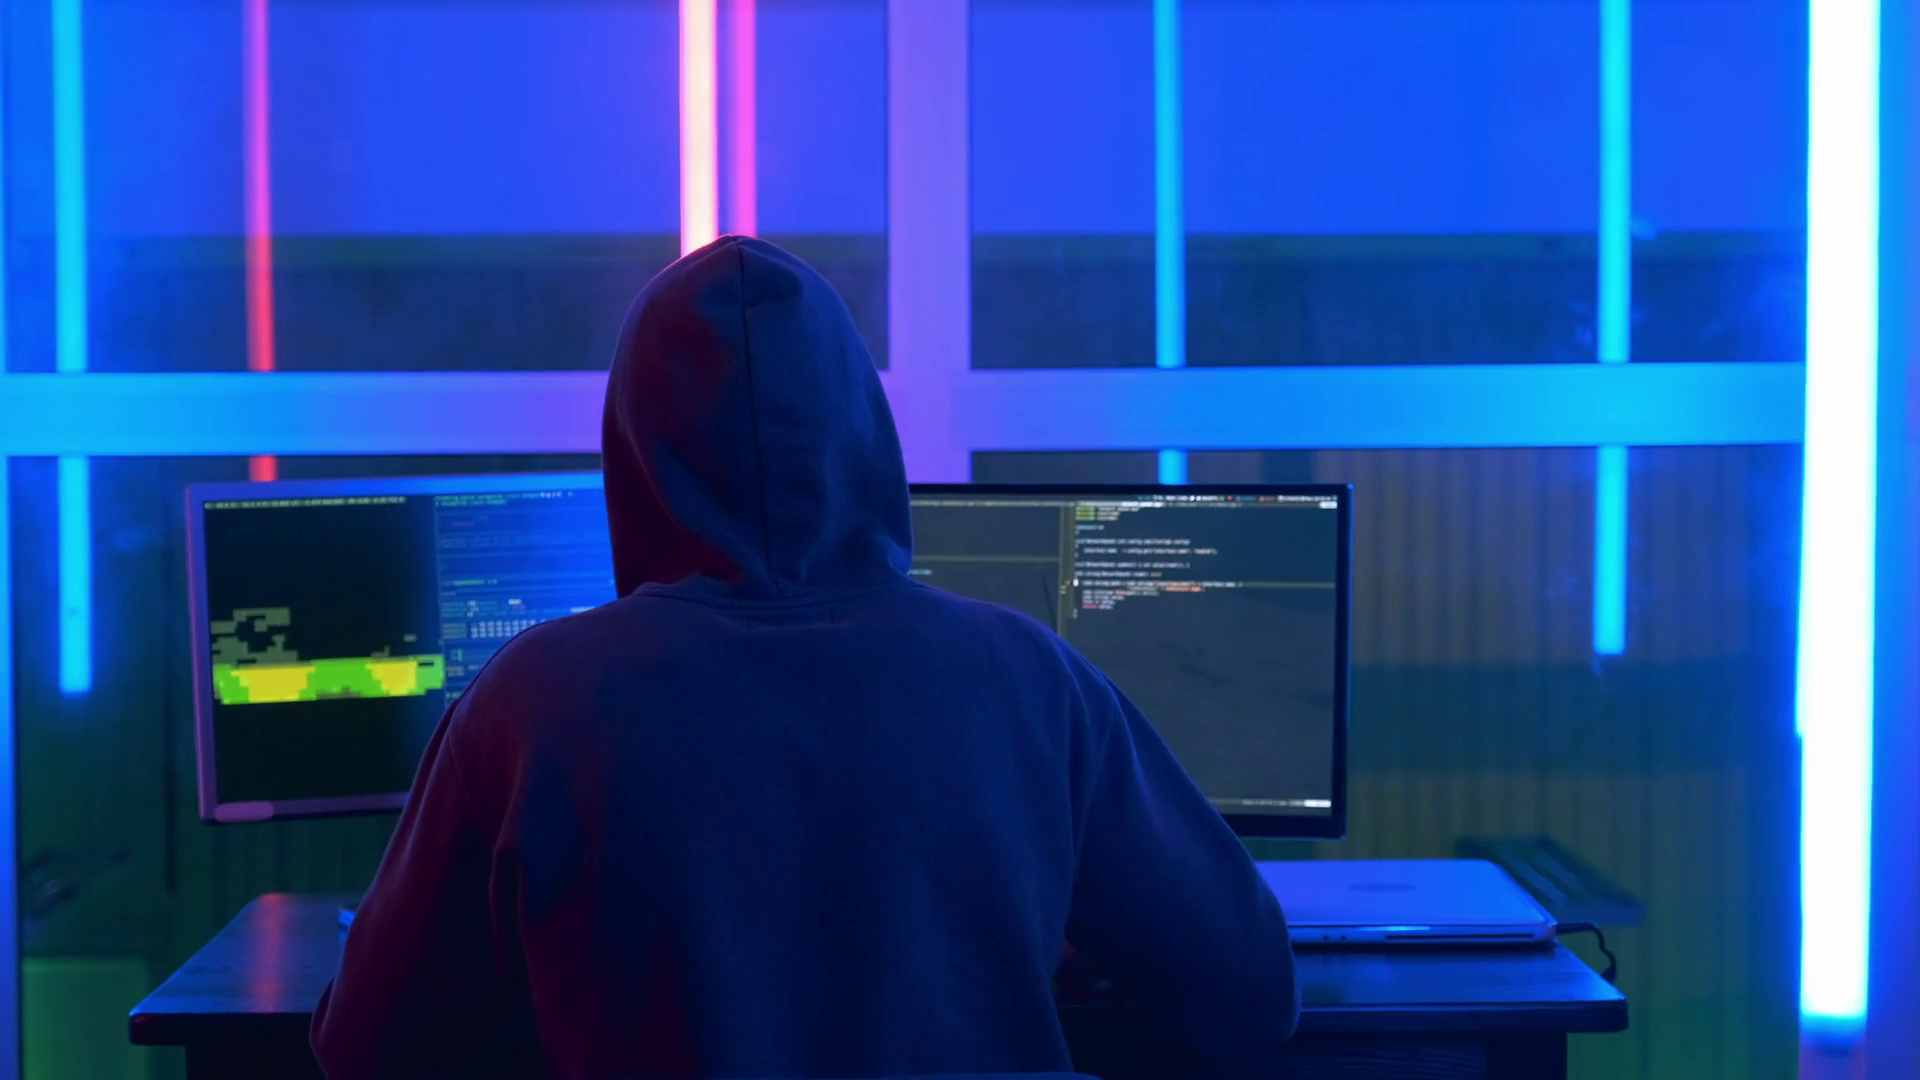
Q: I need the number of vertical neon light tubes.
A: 7